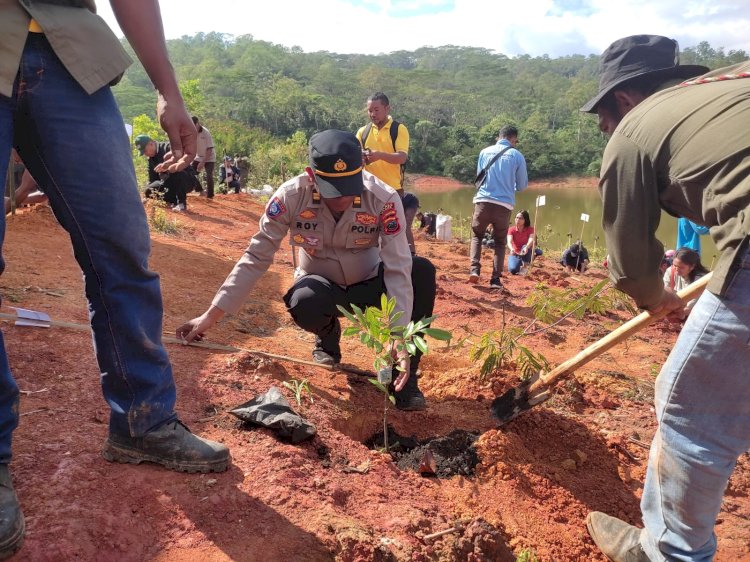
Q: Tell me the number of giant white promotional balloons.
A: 0